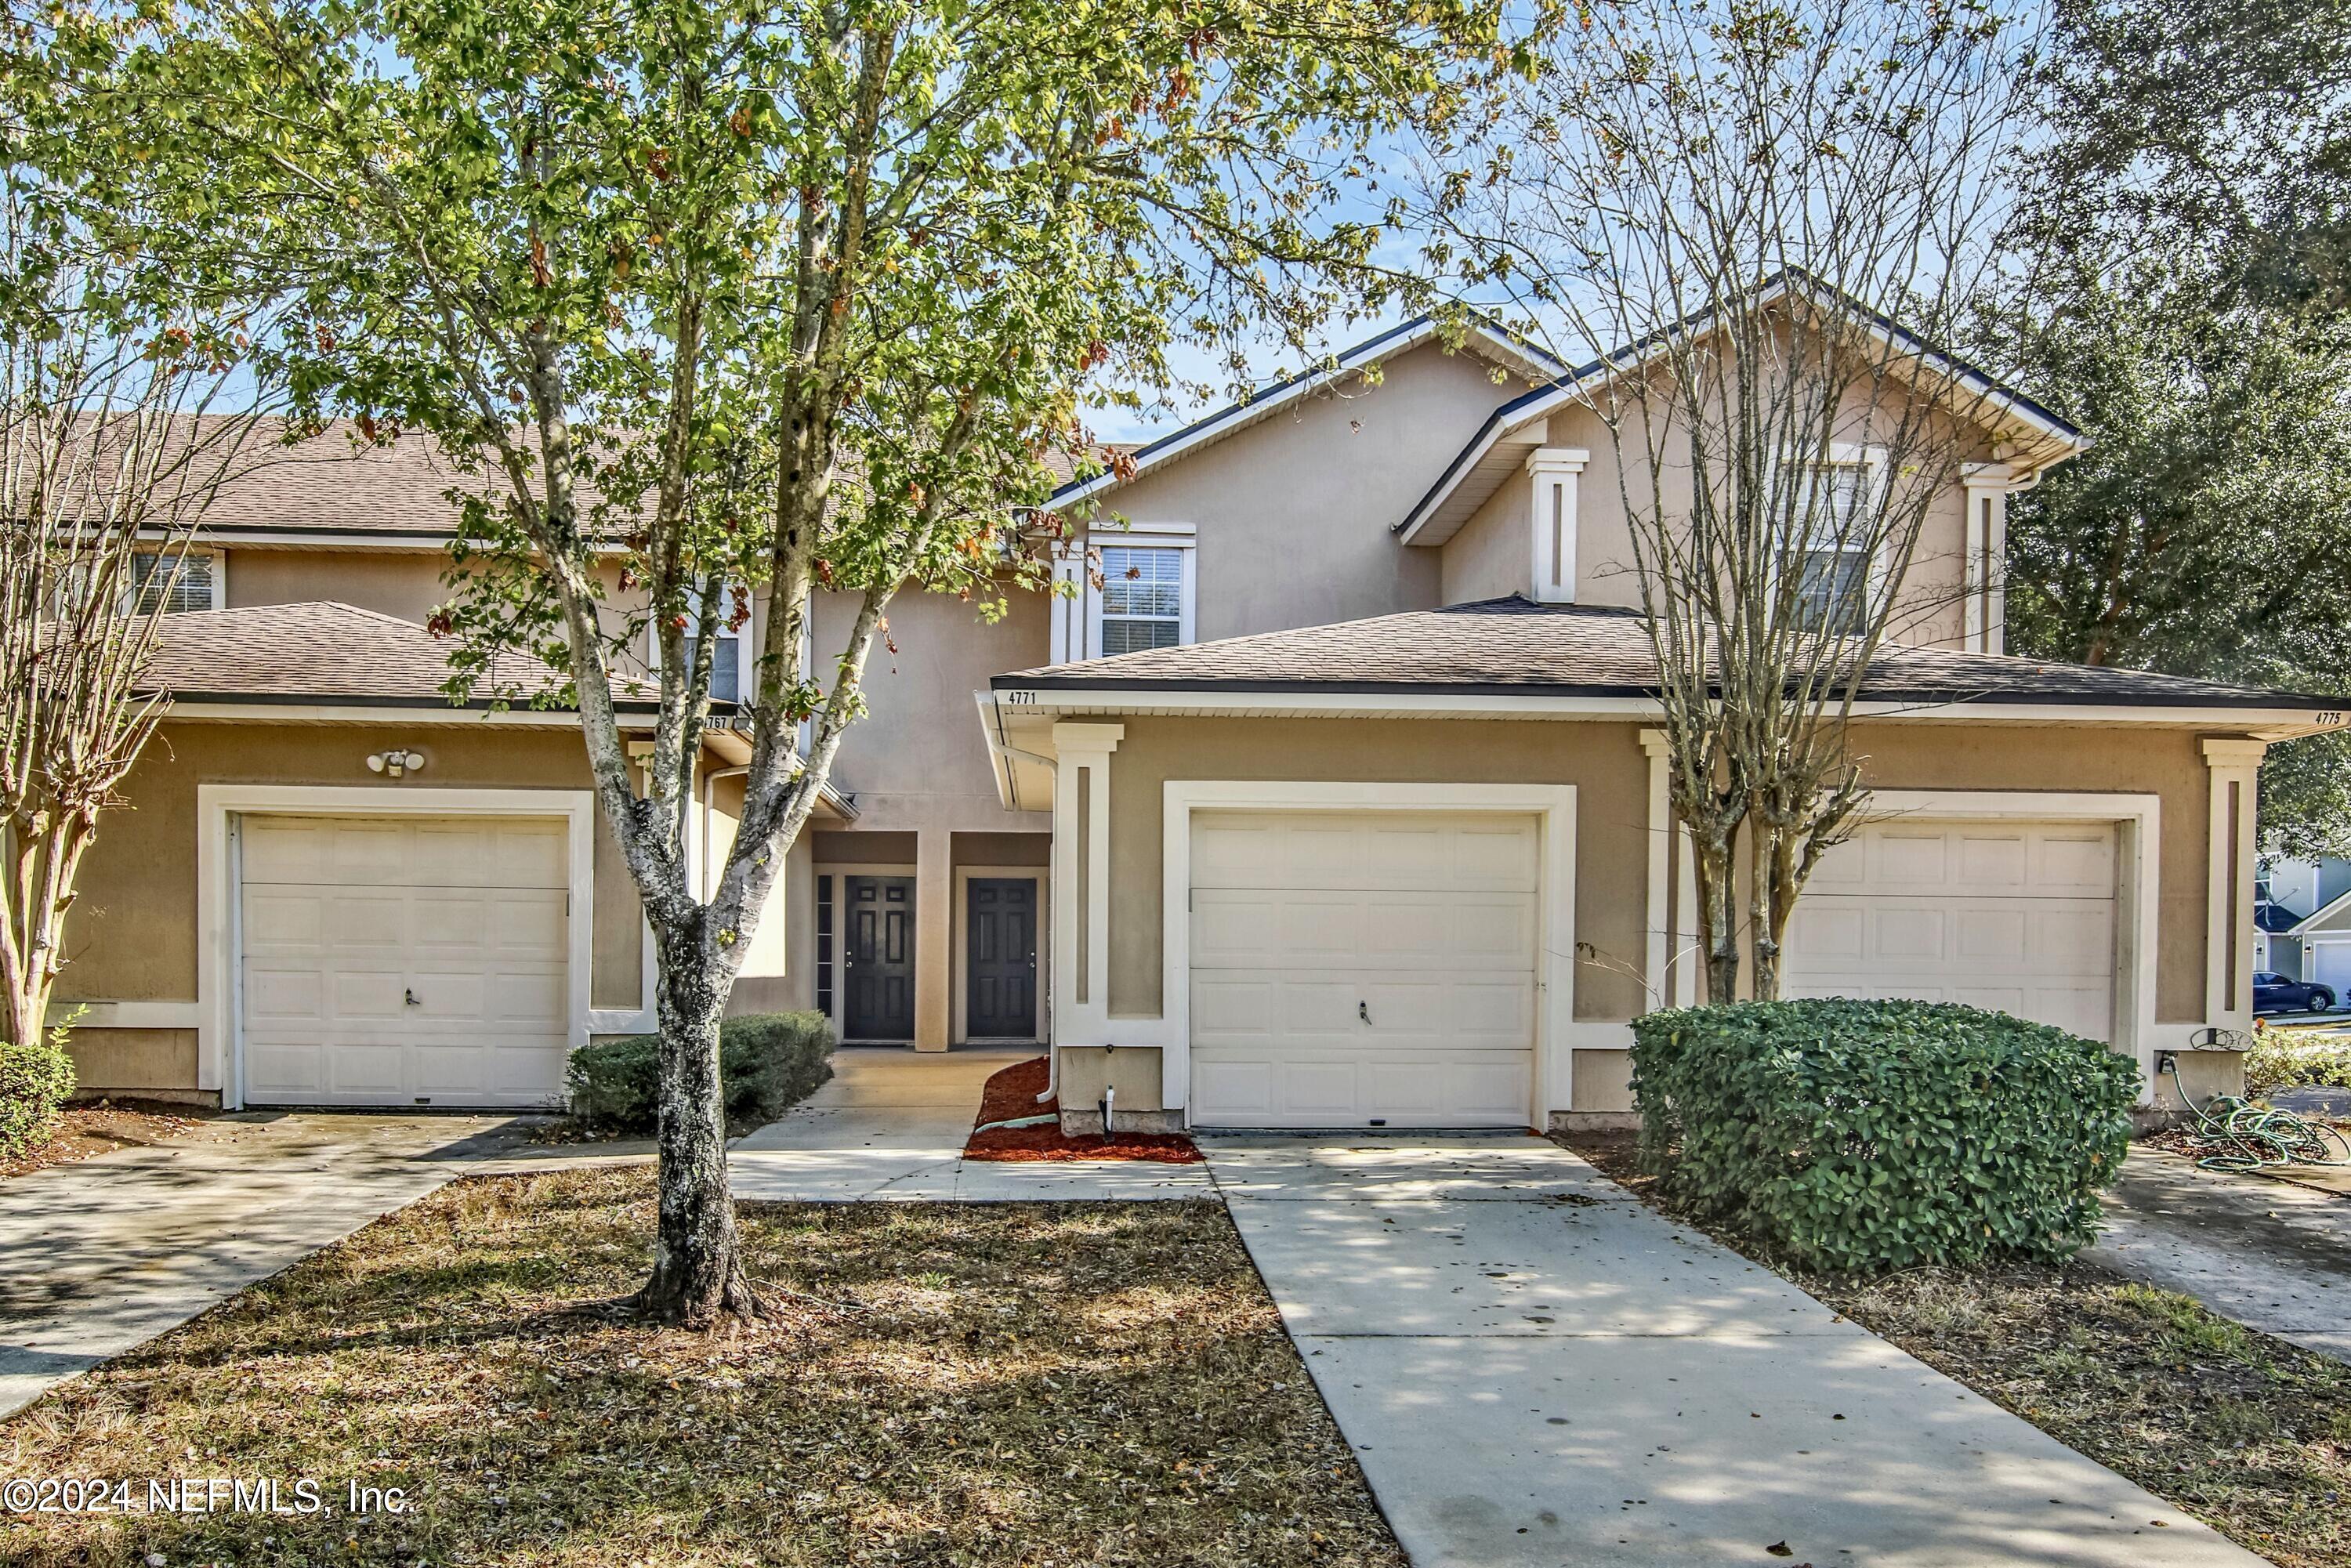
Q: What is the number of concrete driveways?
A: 3